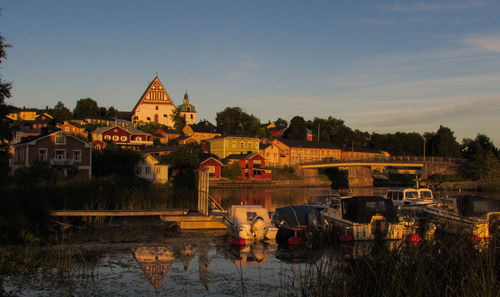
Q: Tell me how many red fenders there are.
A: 5